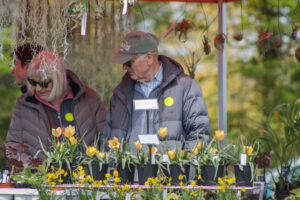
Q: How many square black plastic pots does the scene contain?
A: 7